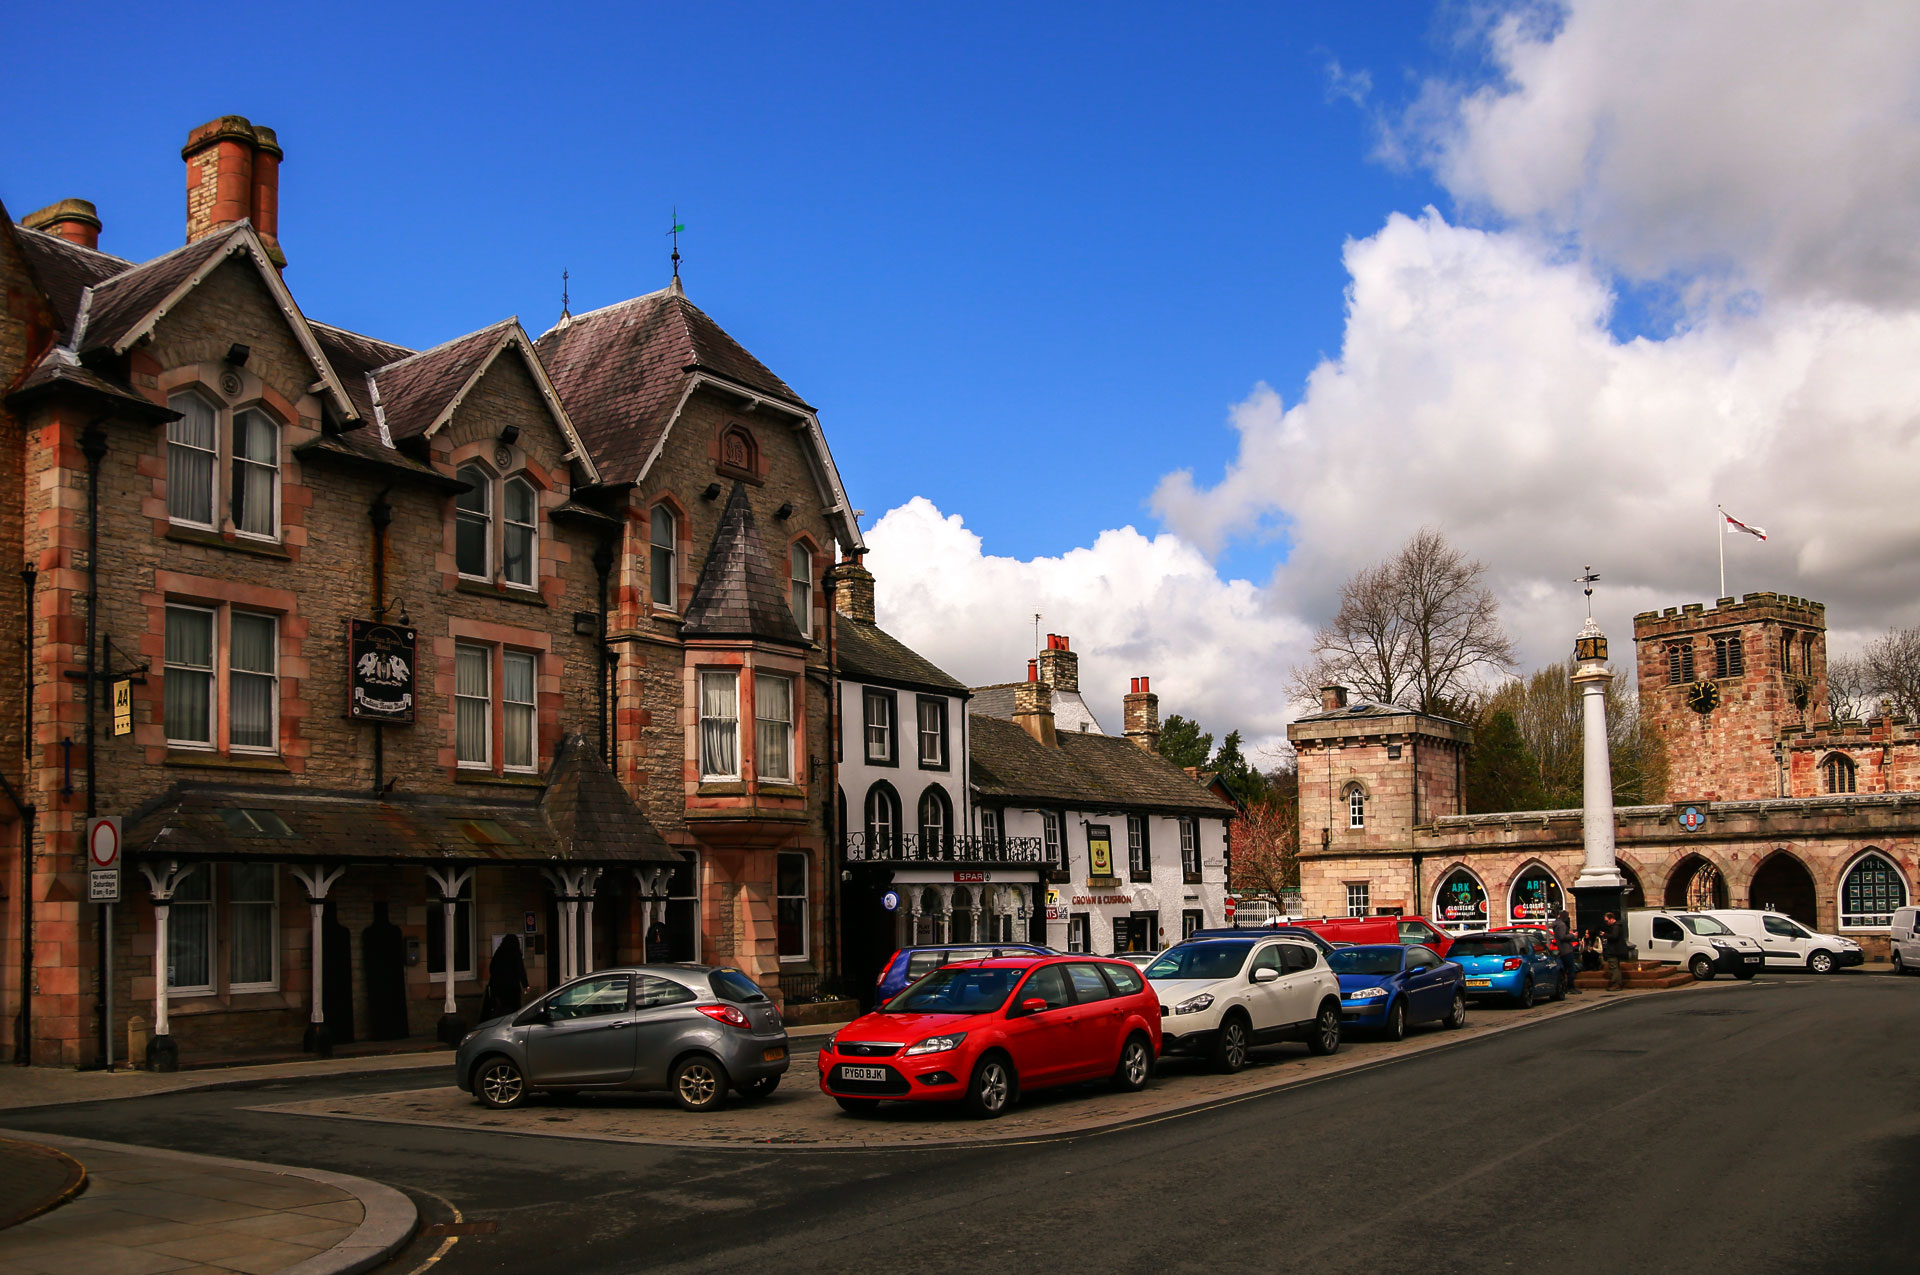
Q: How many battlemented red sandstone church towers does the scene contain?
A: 1